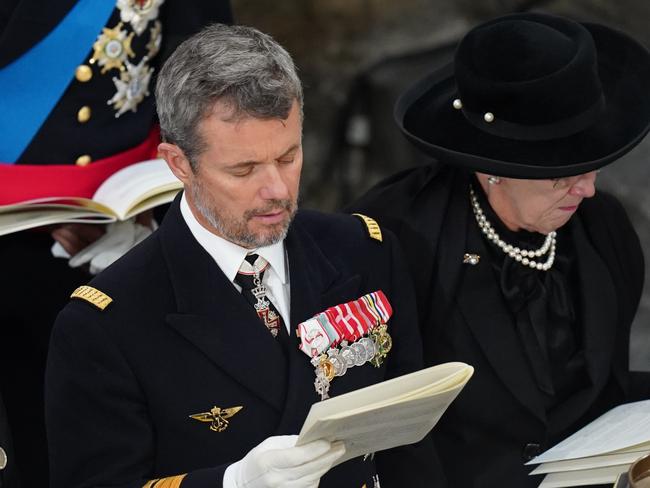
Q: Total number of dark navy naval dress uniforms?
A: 2